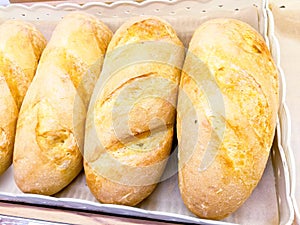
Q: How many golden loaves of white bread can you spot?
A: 4